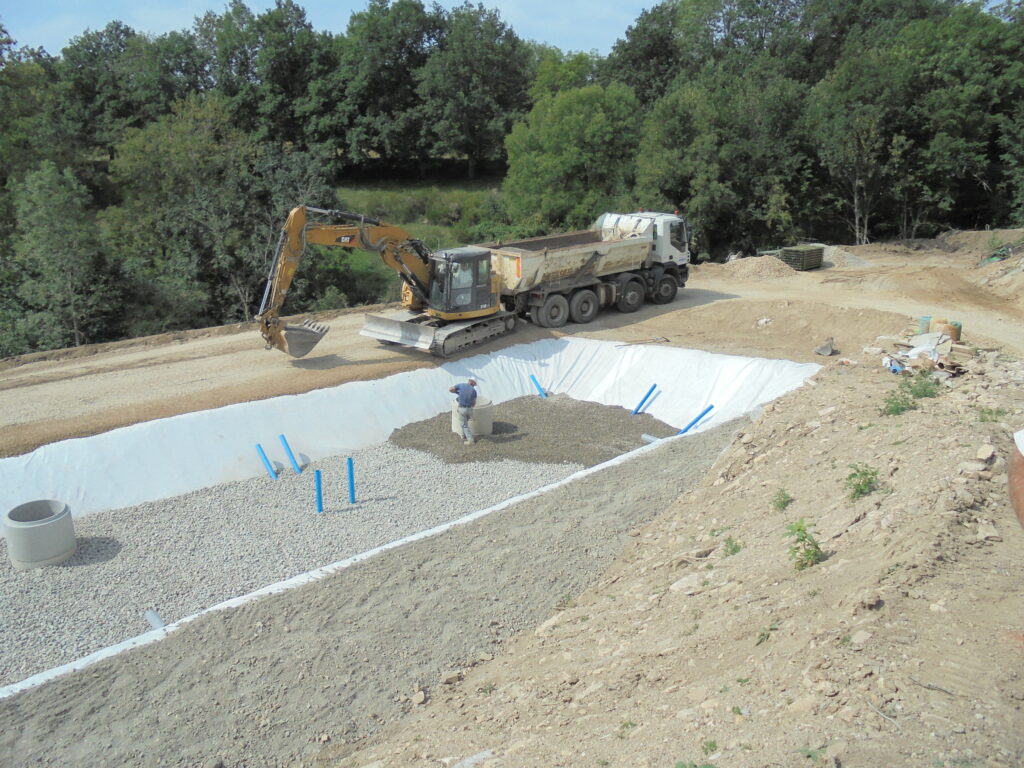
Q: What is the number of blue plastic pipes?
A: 7